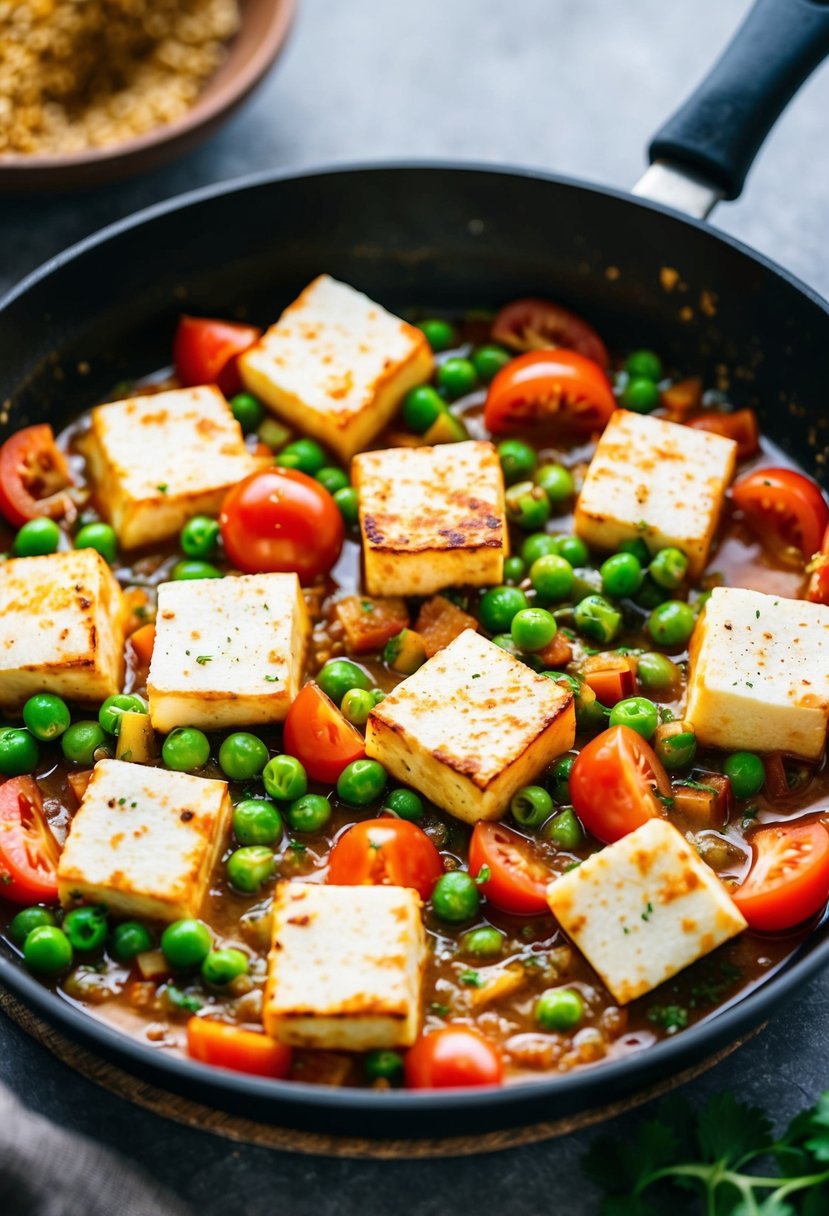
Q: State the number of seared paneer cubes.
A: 11